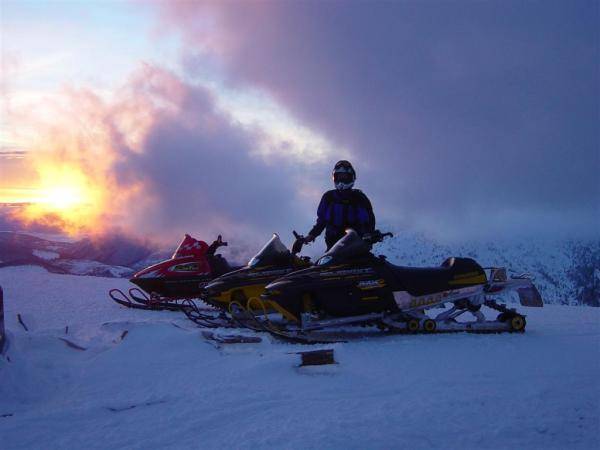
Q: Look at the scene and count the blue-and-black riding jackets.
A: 1